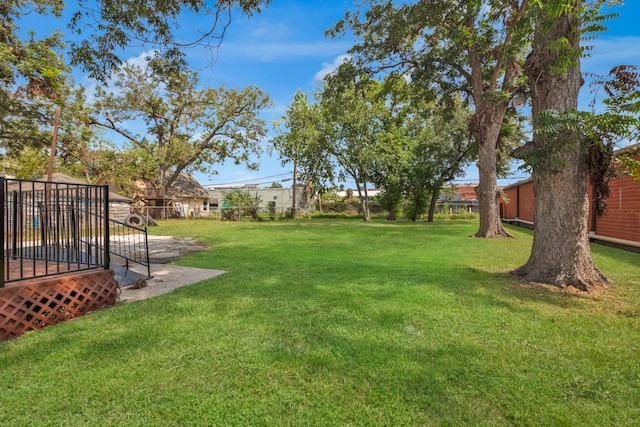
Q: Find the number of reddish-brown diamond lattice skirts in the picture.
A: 1